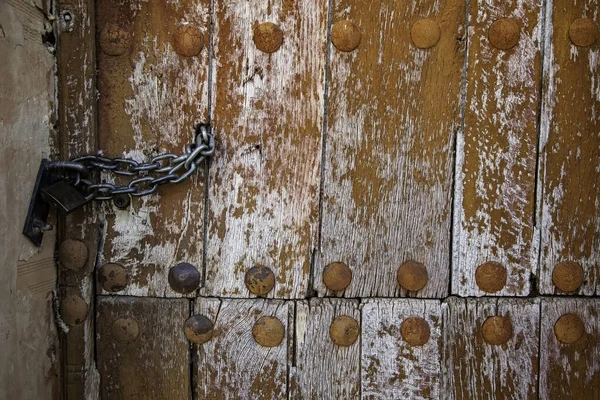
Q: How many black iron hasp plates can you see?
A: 1